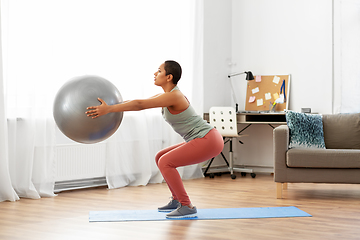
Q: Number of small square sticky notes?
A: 7